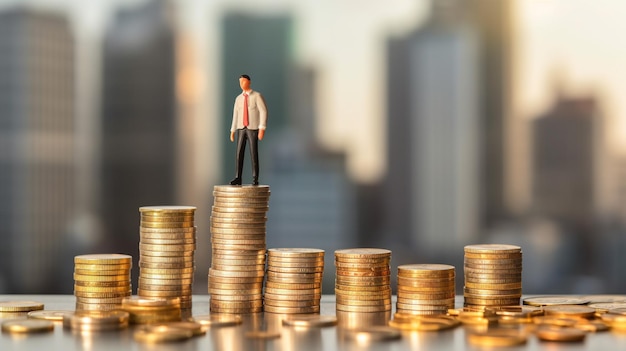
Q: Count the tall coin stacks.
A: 7